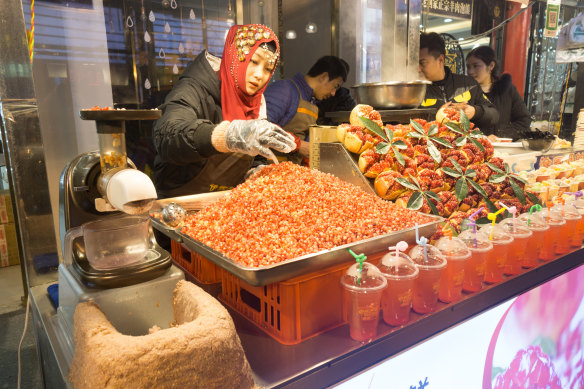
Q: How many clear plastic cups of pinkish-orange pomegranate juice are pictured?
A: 11